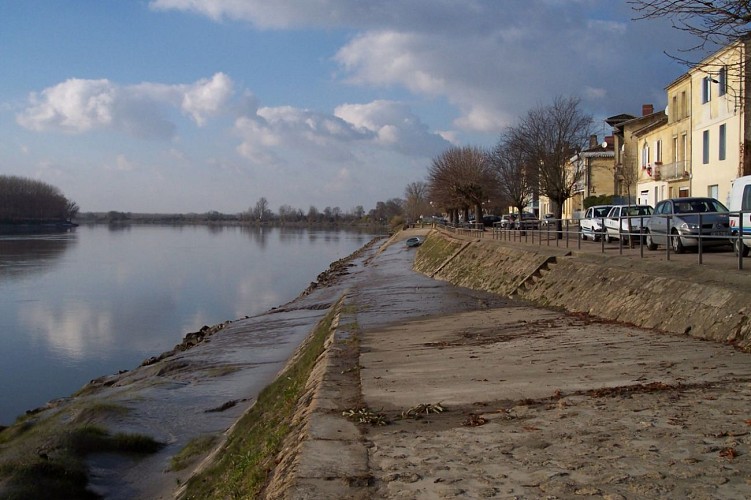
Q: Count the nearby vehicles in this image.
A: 4